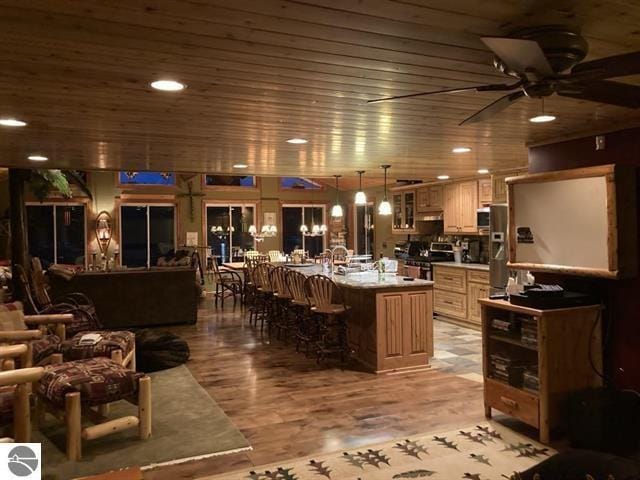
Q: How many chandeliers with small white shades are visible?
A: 2